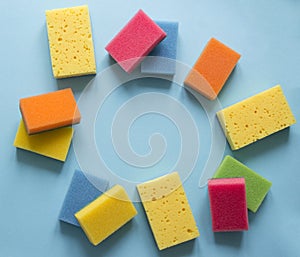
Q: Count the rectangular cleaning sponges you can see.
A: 12